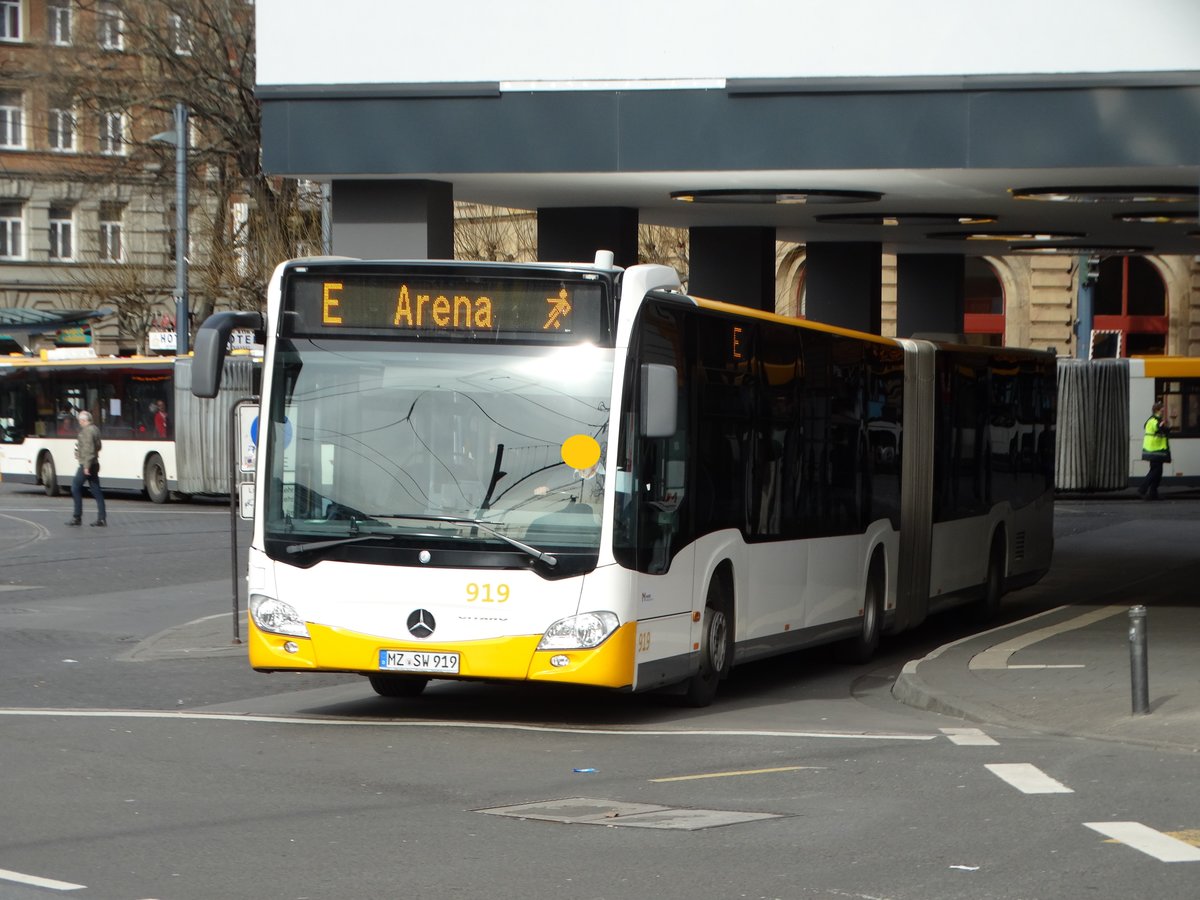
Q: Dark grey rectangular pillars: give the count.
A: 5